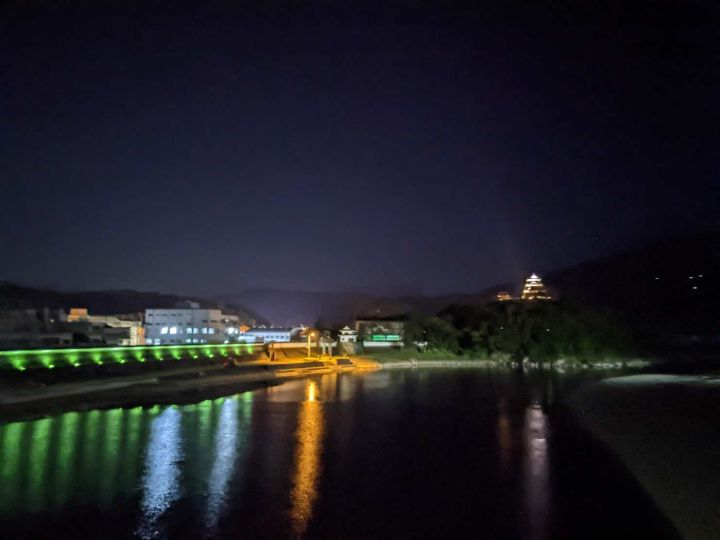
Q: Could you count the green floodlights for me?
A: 13